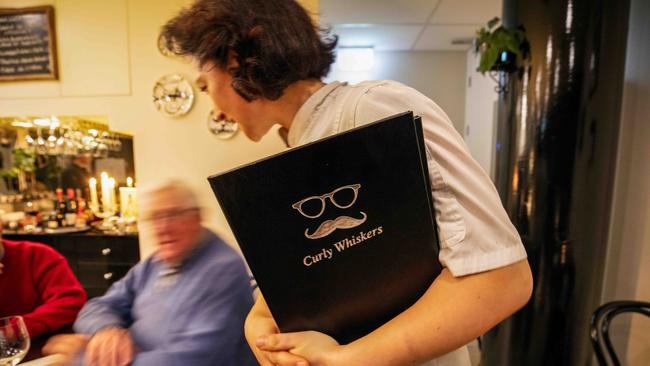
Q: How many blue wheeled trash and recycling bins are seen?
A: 0